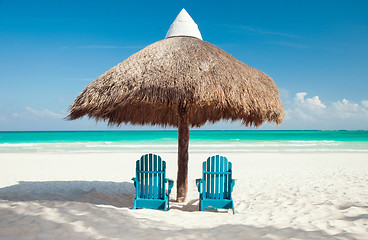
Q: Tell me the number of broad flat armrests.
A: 4